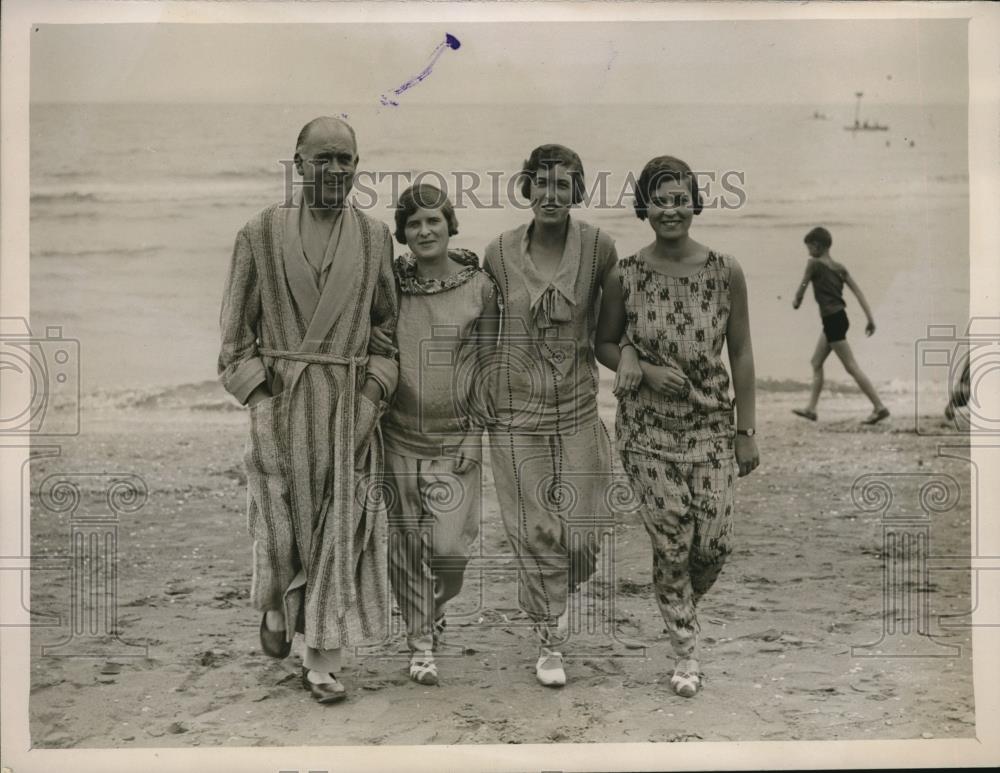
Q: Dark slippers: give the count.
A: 2